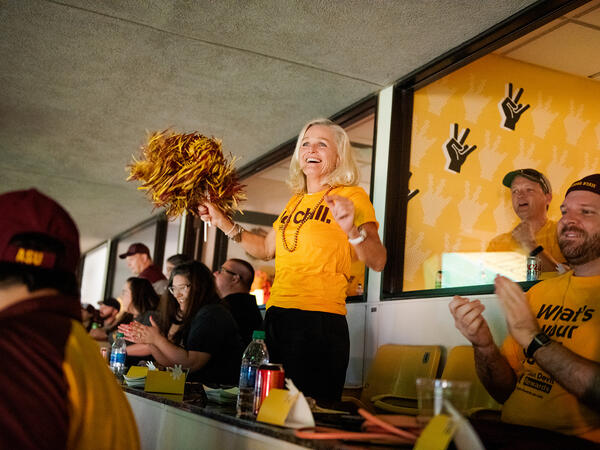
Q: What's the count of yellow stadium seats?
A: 2